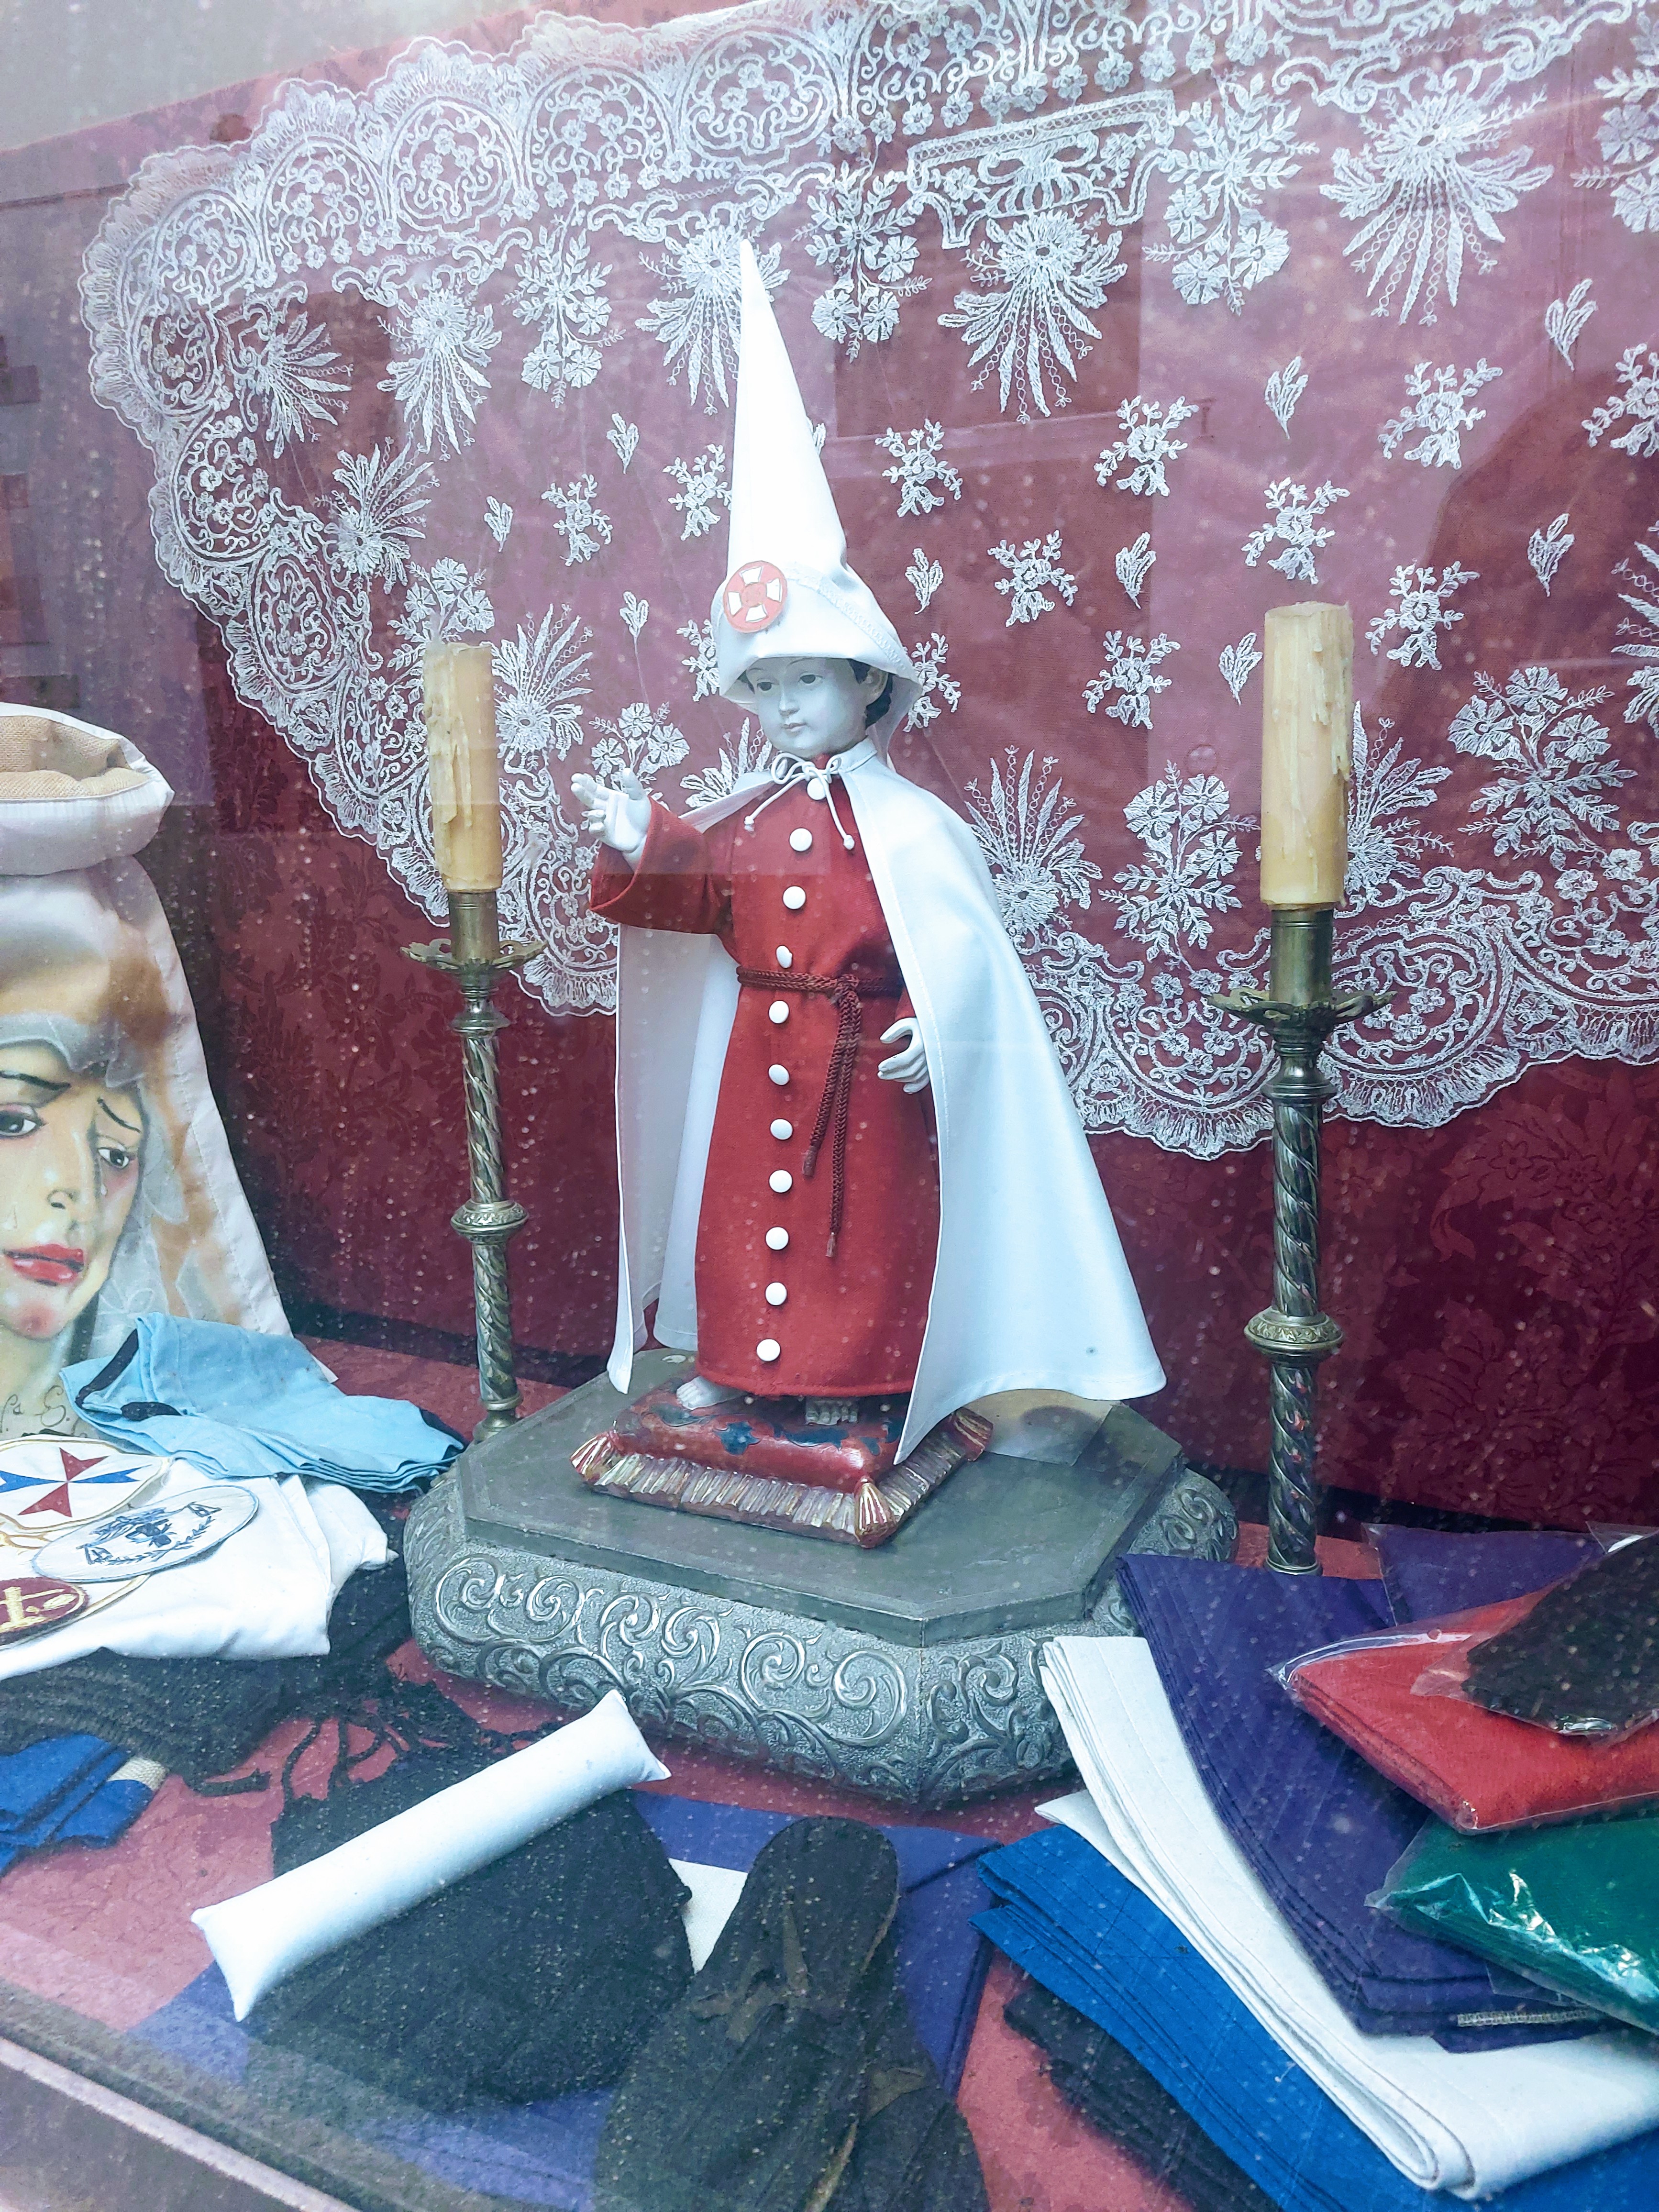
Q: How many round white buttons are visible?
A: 11